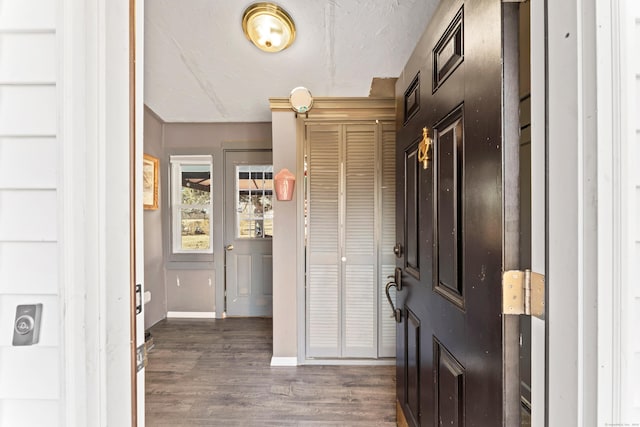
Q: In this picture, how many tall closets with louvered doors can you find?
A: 1